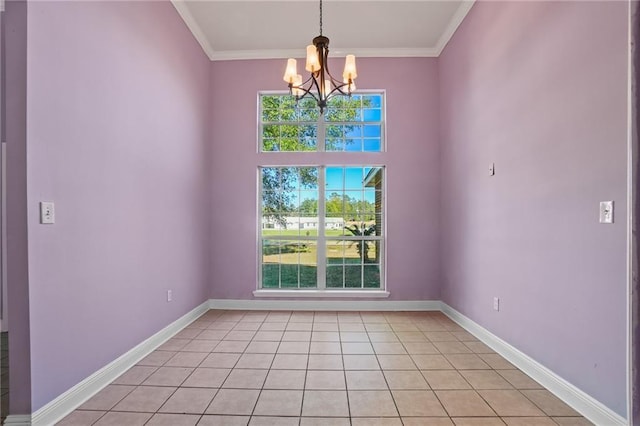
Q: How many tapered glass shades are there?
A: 6